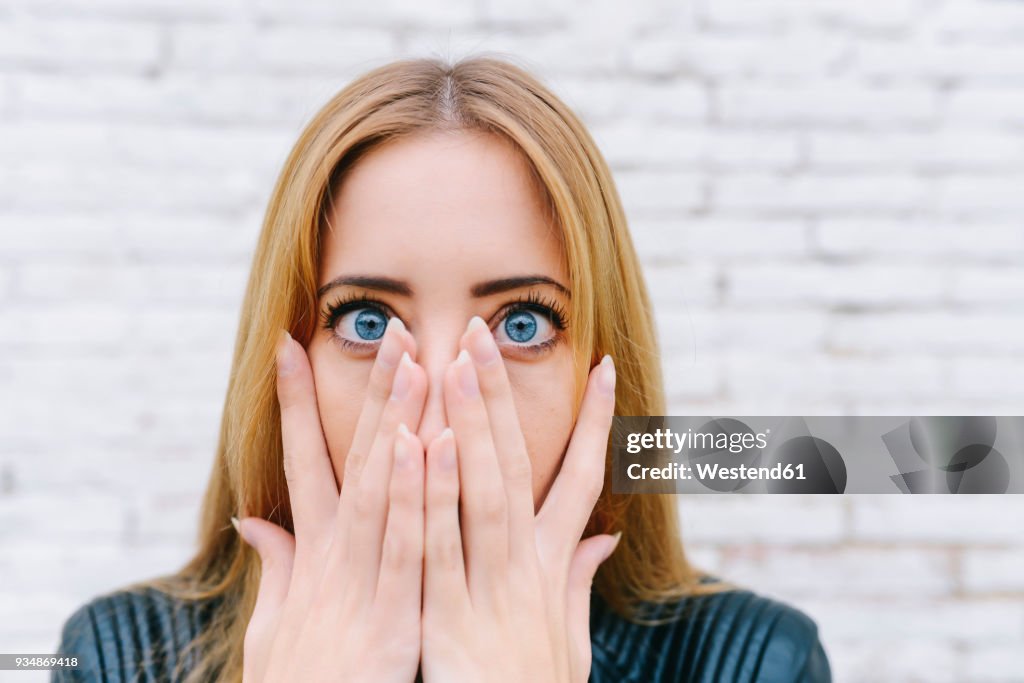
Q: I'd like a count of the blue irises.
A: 2